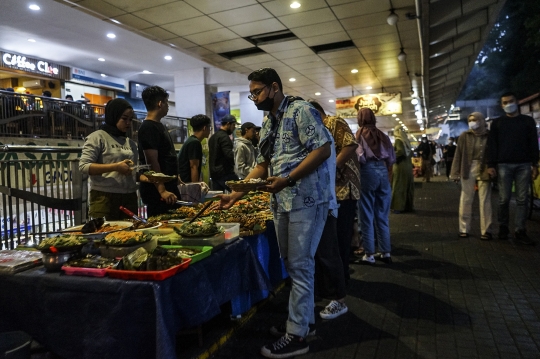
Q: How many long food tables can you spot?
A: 1